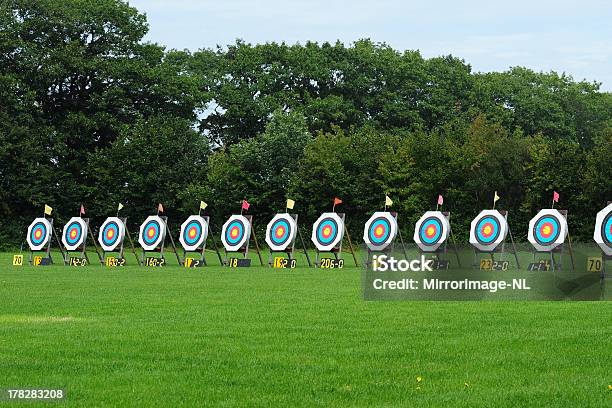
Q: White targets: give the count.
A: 13